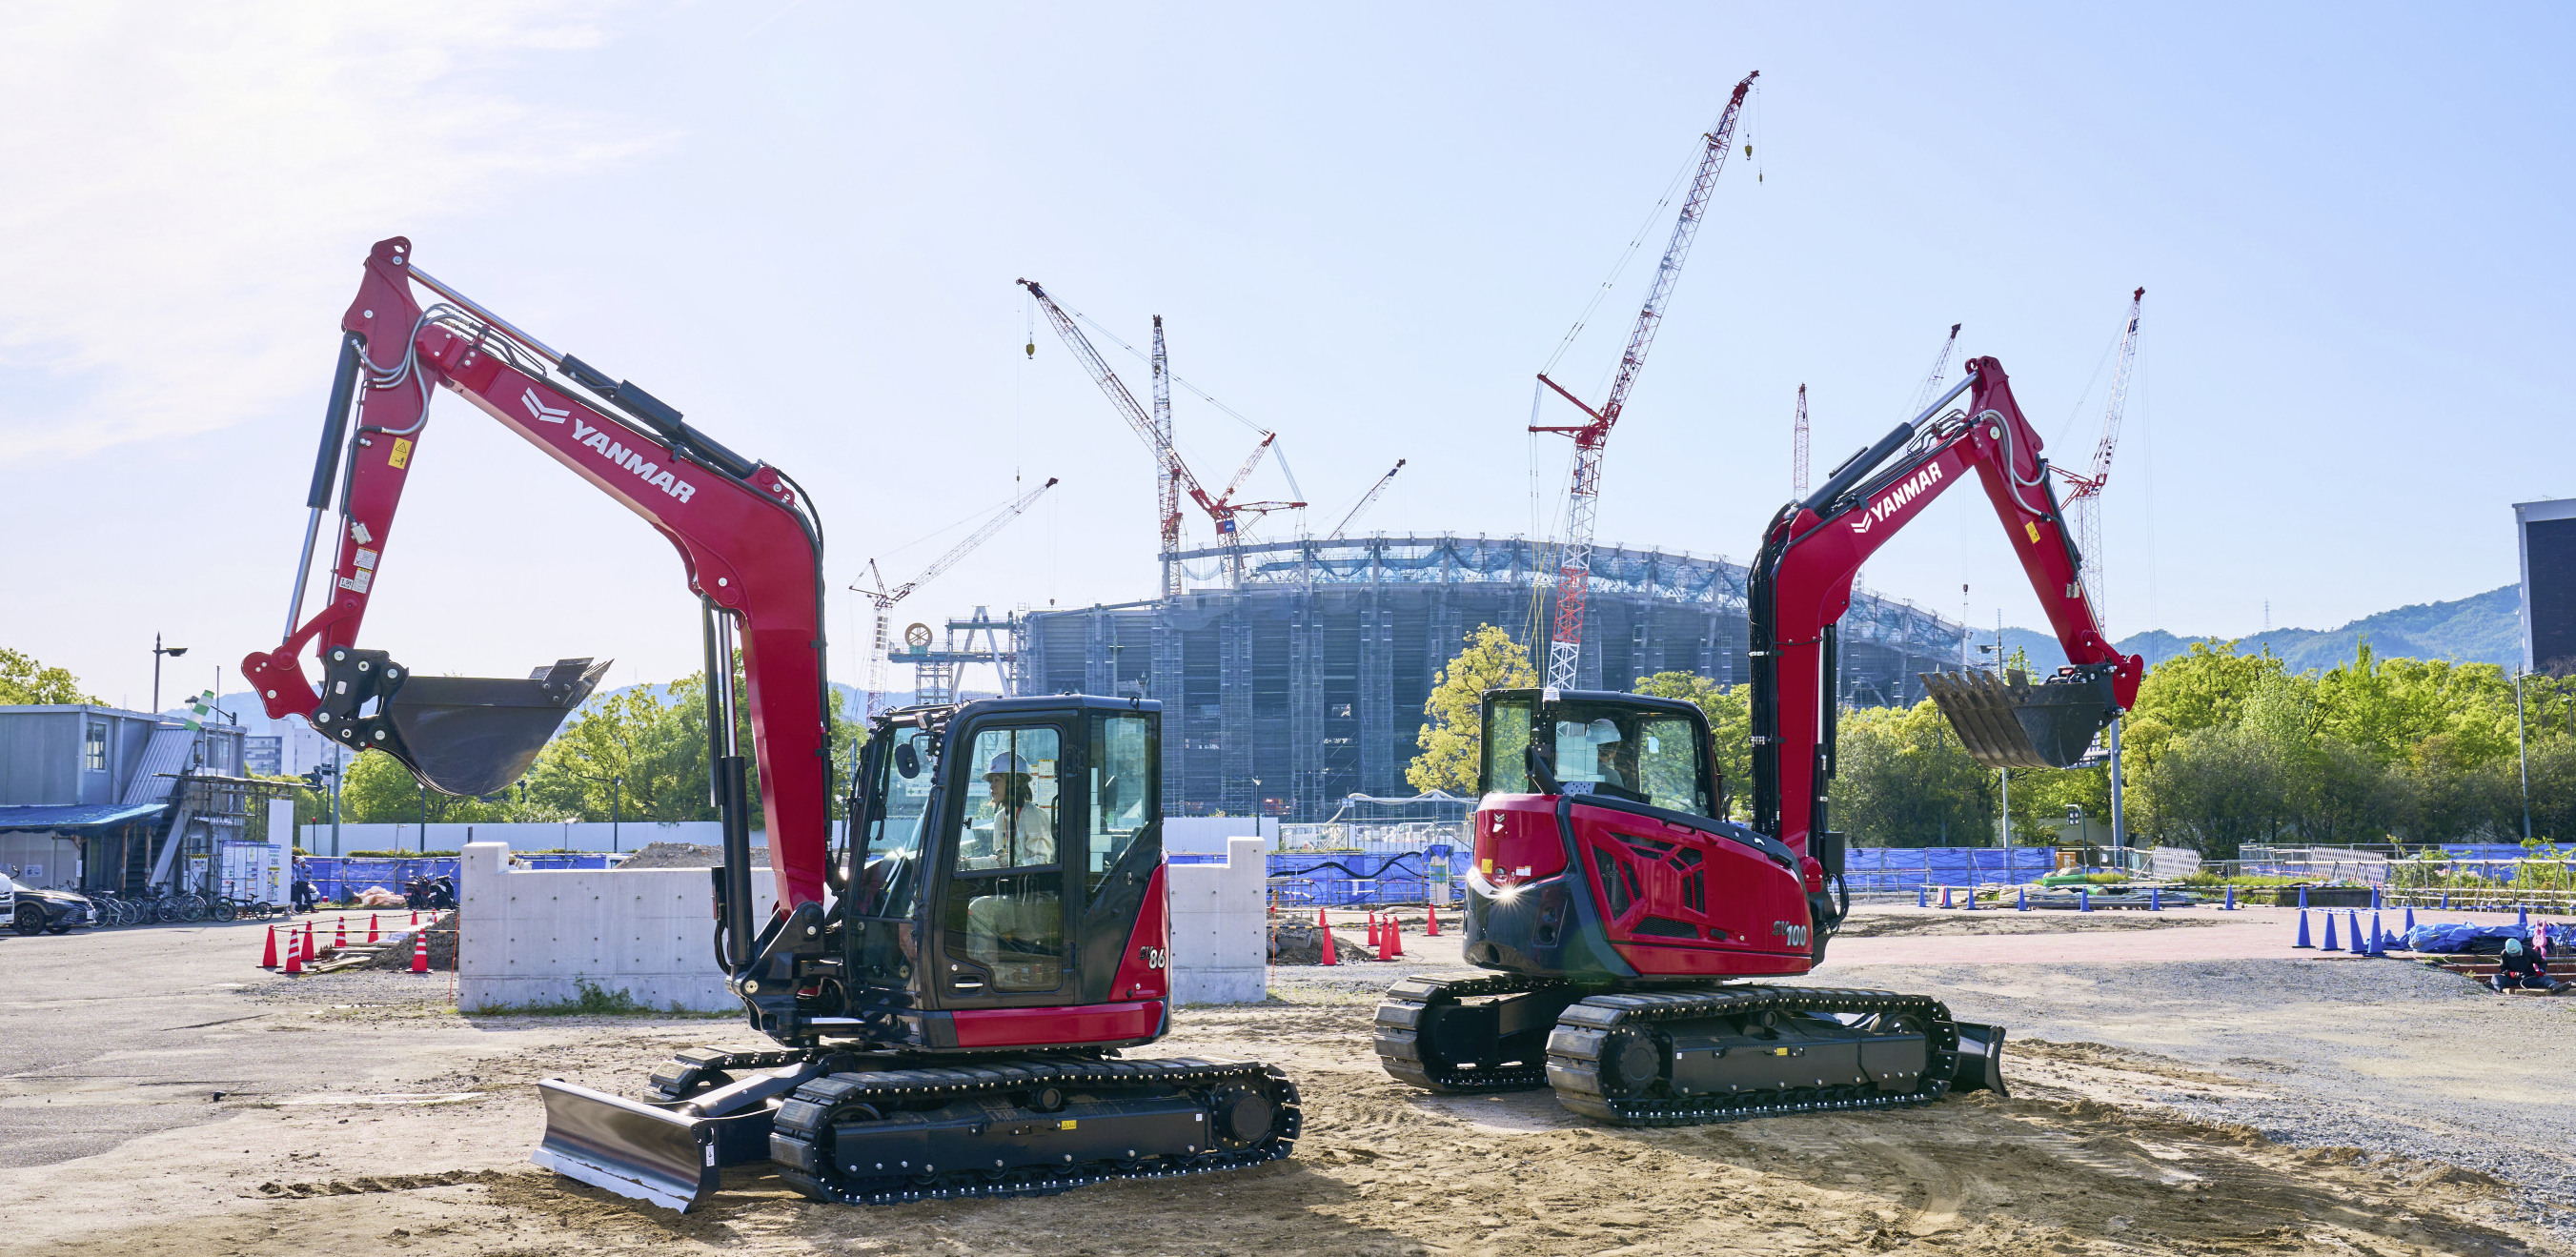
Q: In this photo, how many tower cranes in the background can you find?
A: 8